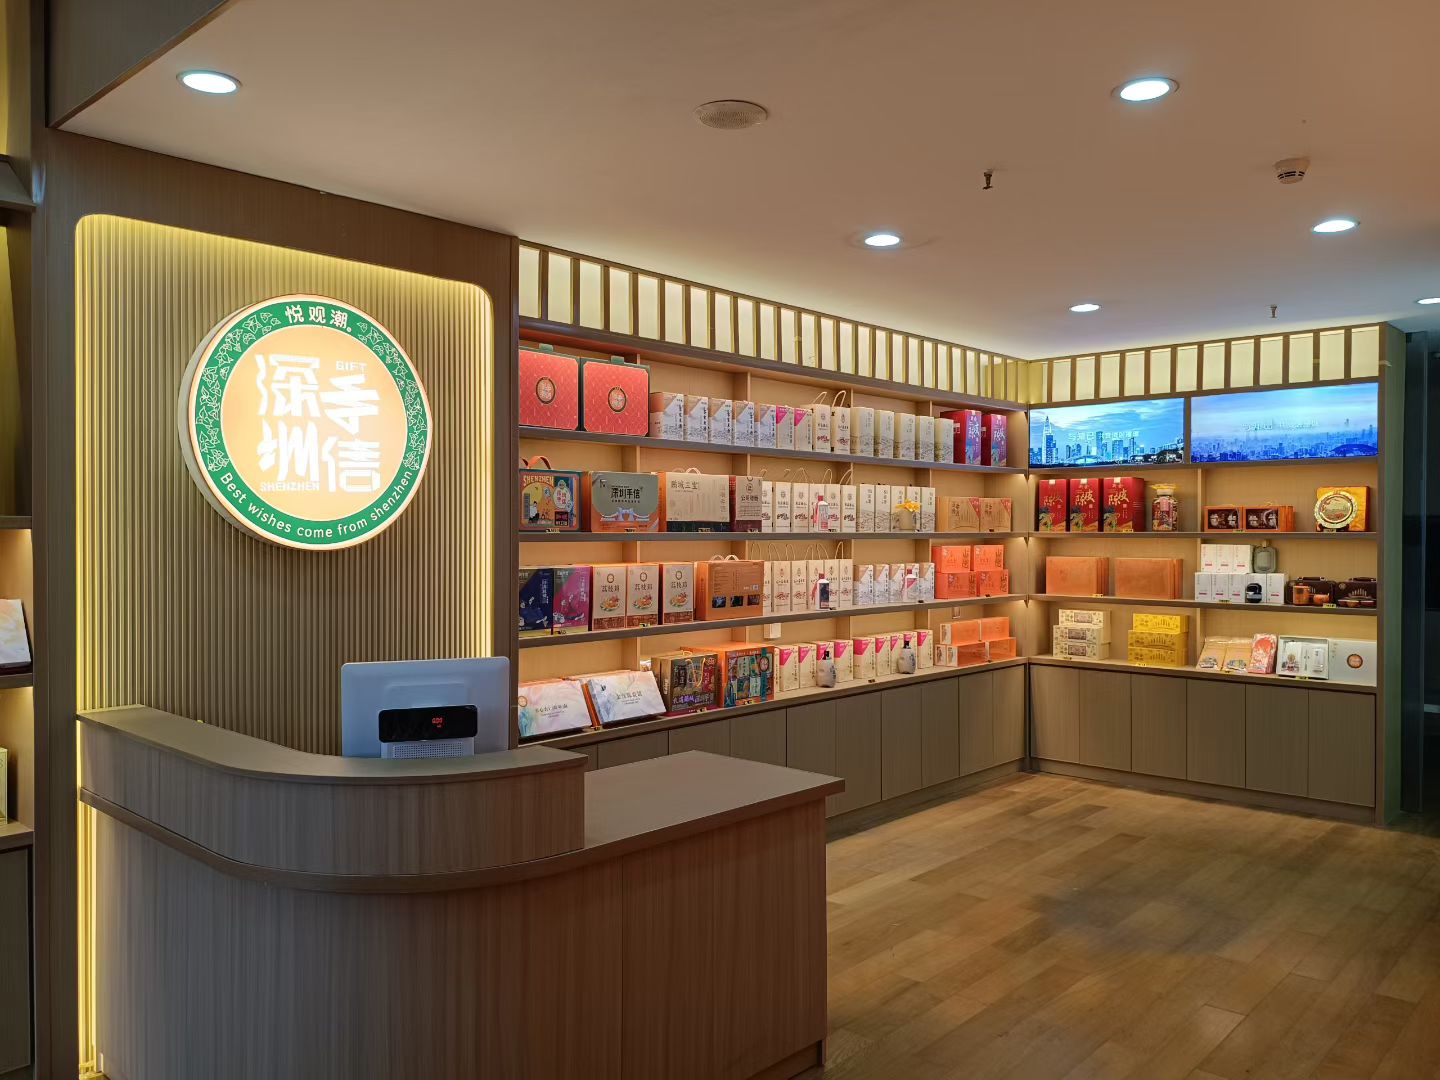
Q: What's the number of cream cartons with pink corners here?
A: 11